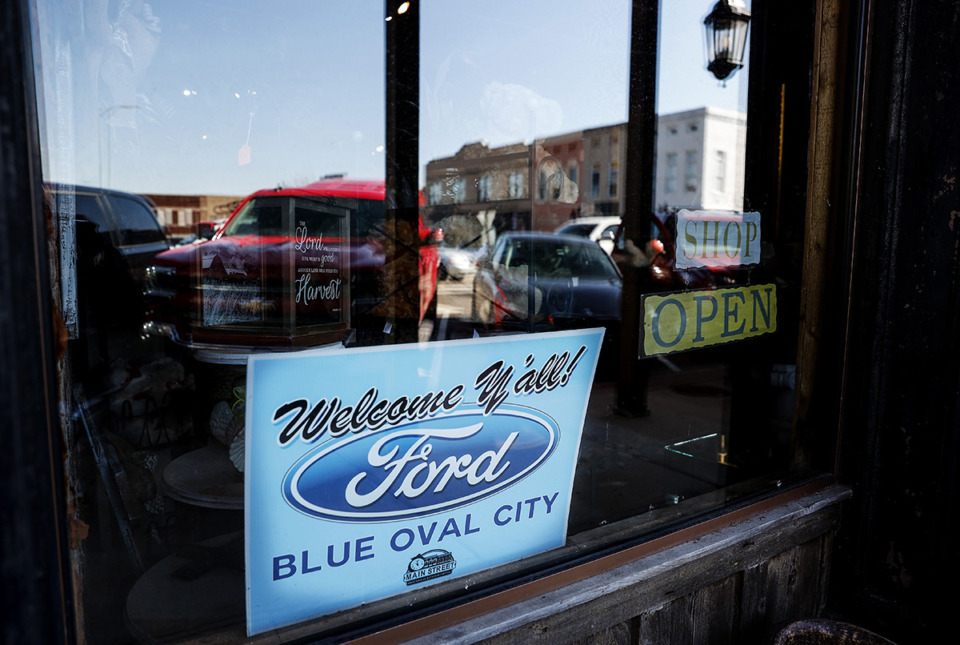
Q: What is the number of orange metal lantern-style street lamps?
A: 0